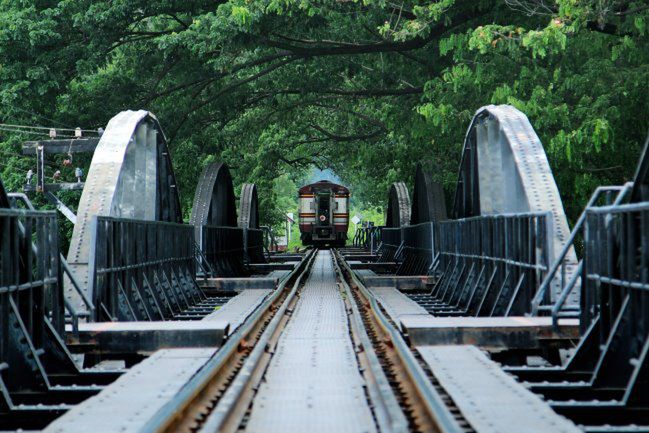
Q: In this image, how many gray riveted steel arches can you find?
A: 6